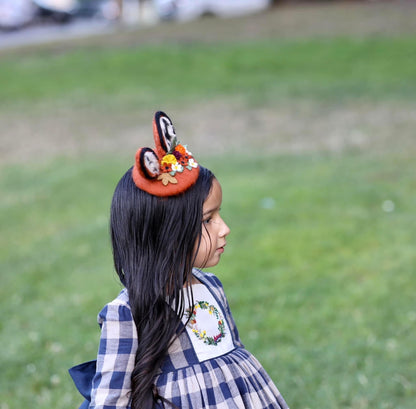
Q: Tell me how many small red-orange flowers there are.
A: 3